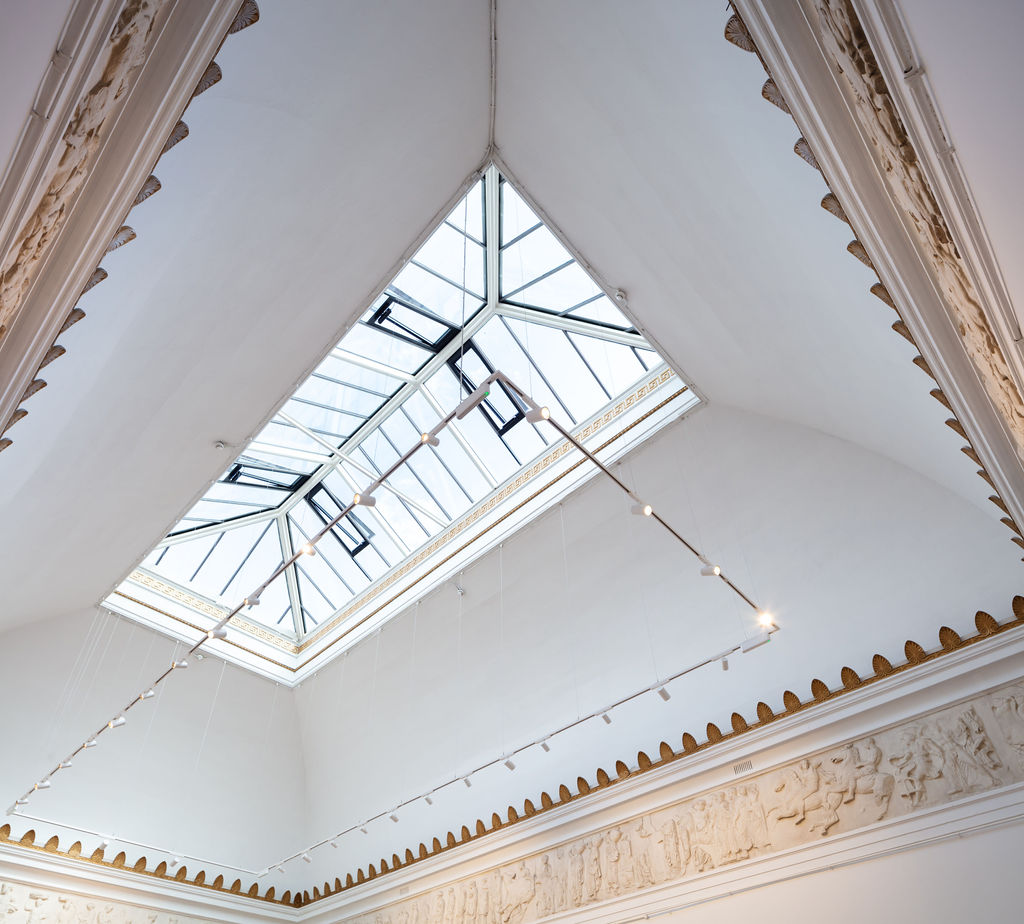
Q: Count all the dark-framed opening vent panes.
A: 4